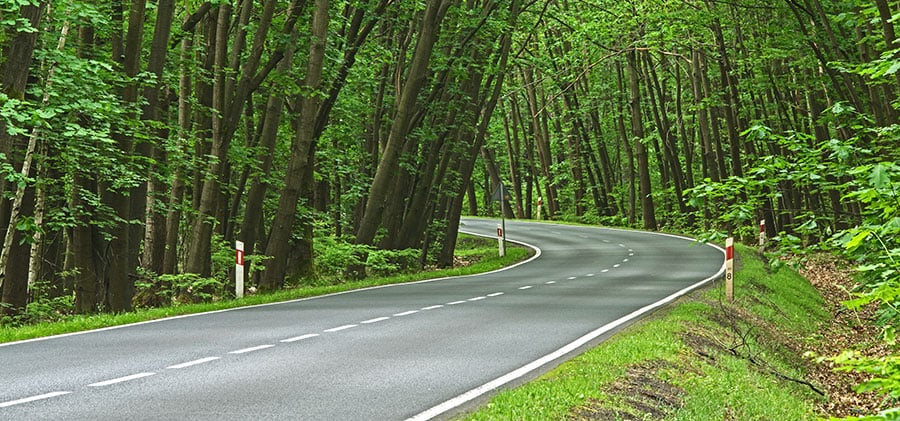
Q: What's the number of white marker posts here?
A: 5